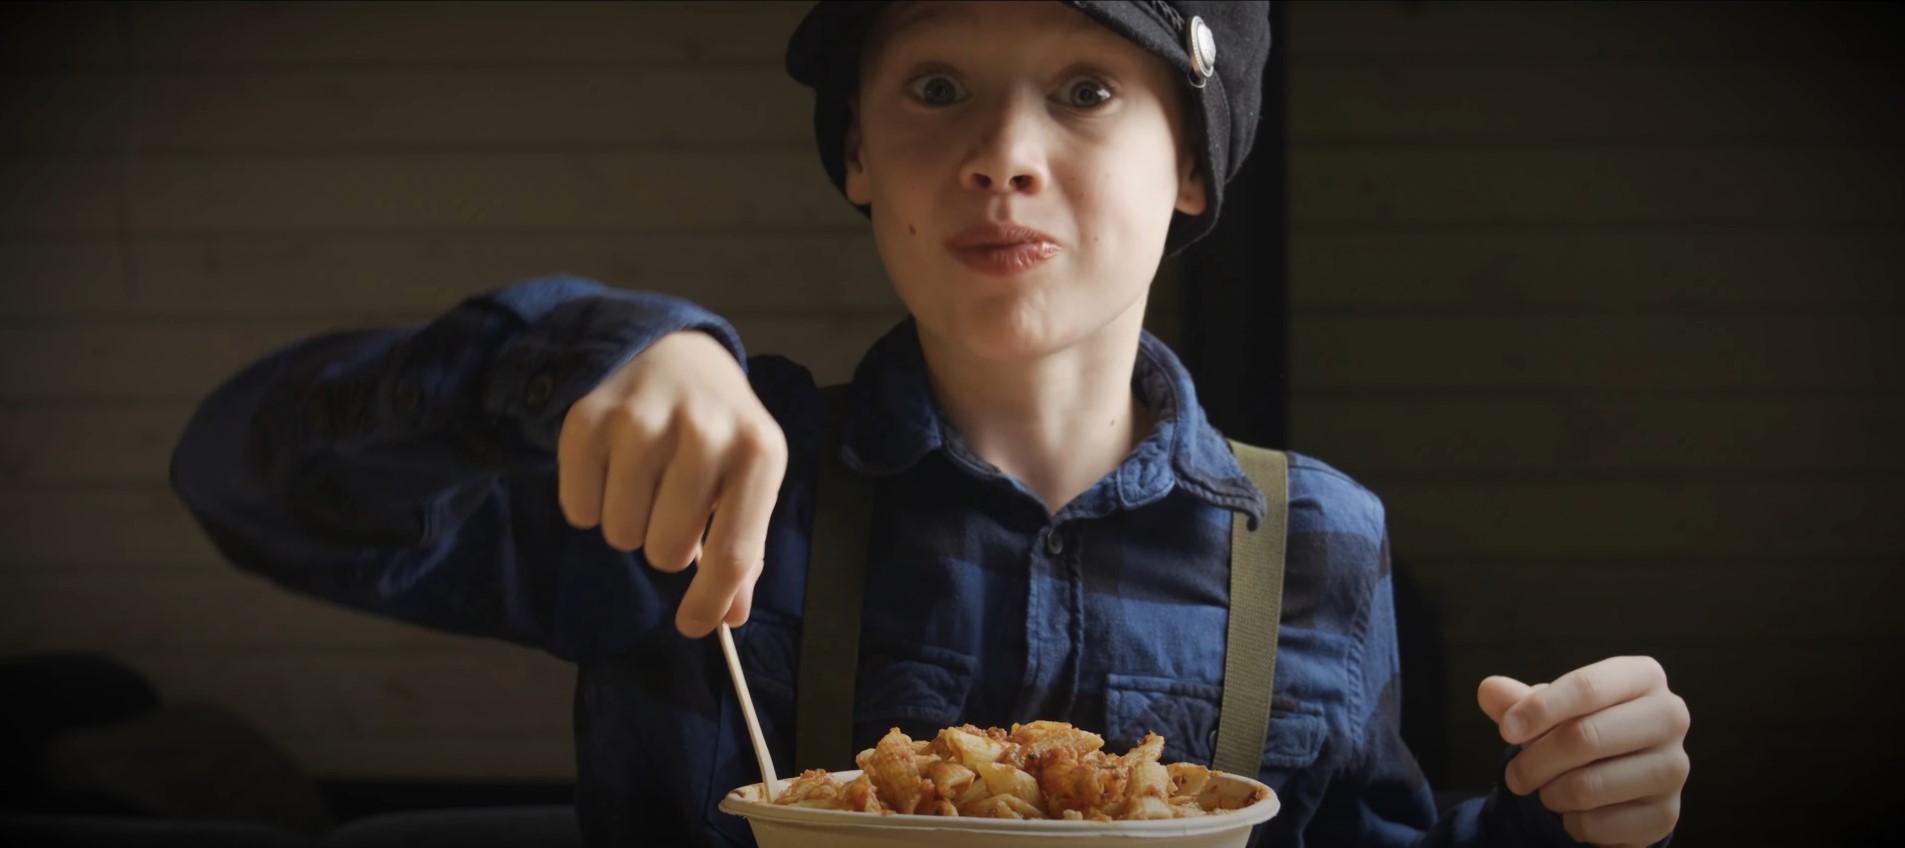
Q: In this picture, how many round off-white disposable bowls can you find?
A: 1